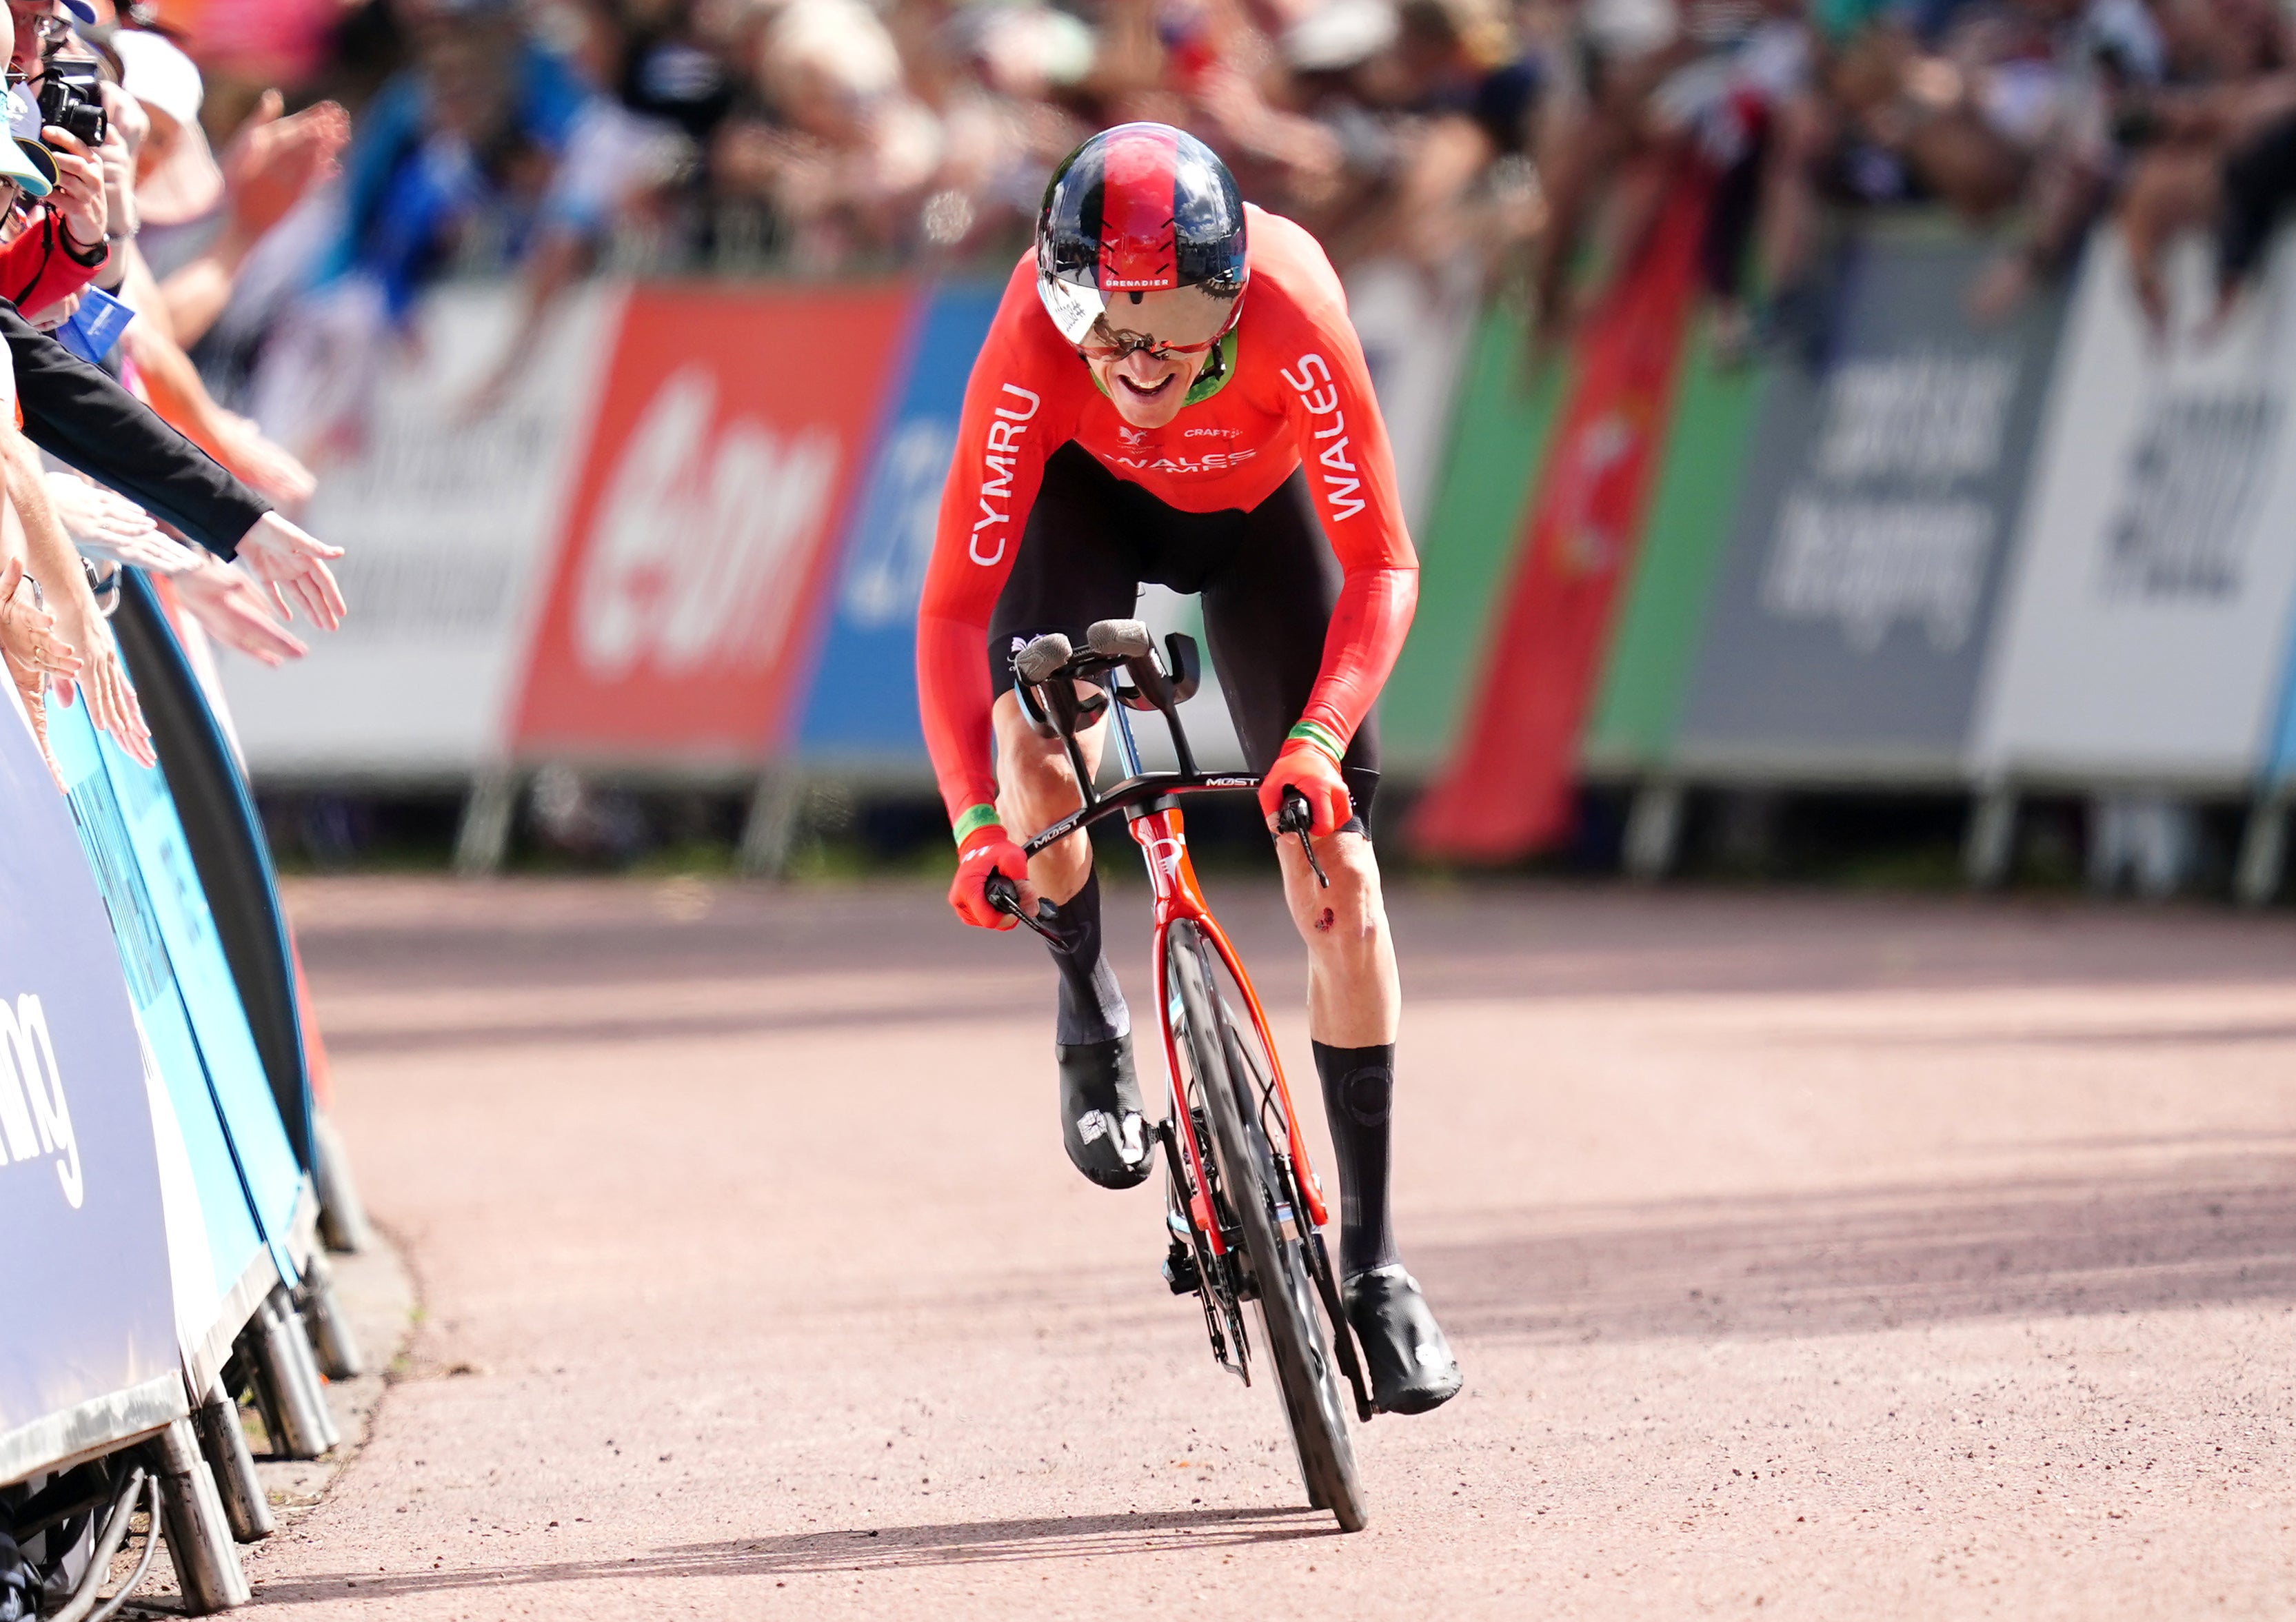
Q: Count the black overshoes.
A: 2